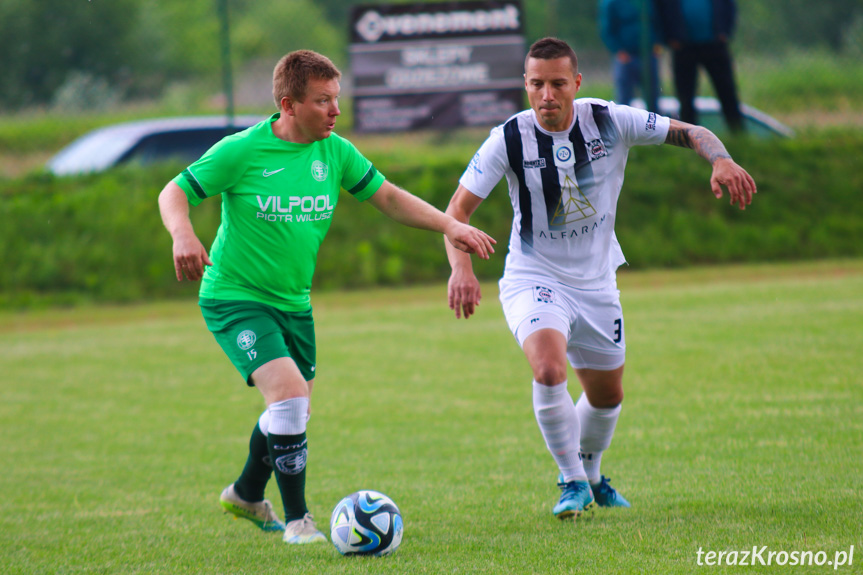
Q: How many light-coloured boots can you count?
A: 2